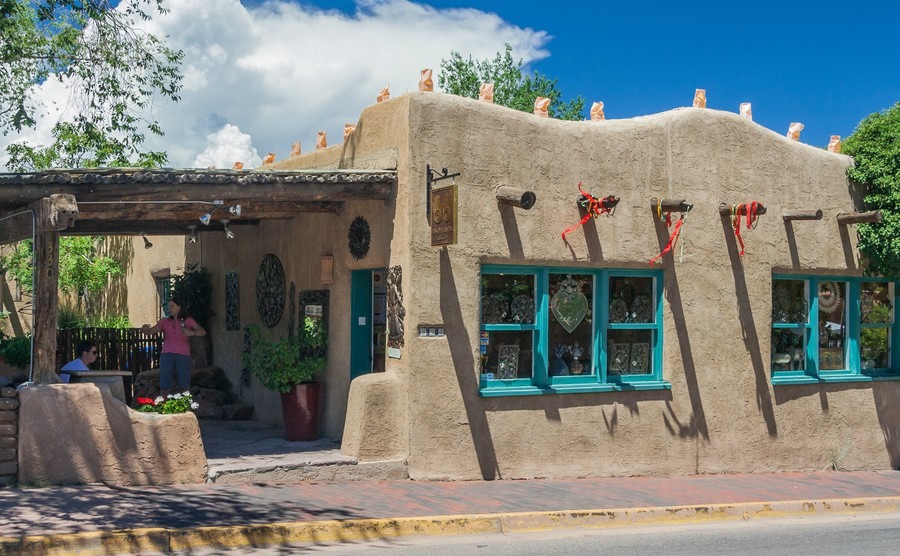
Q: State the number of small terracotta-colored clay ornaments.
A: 14